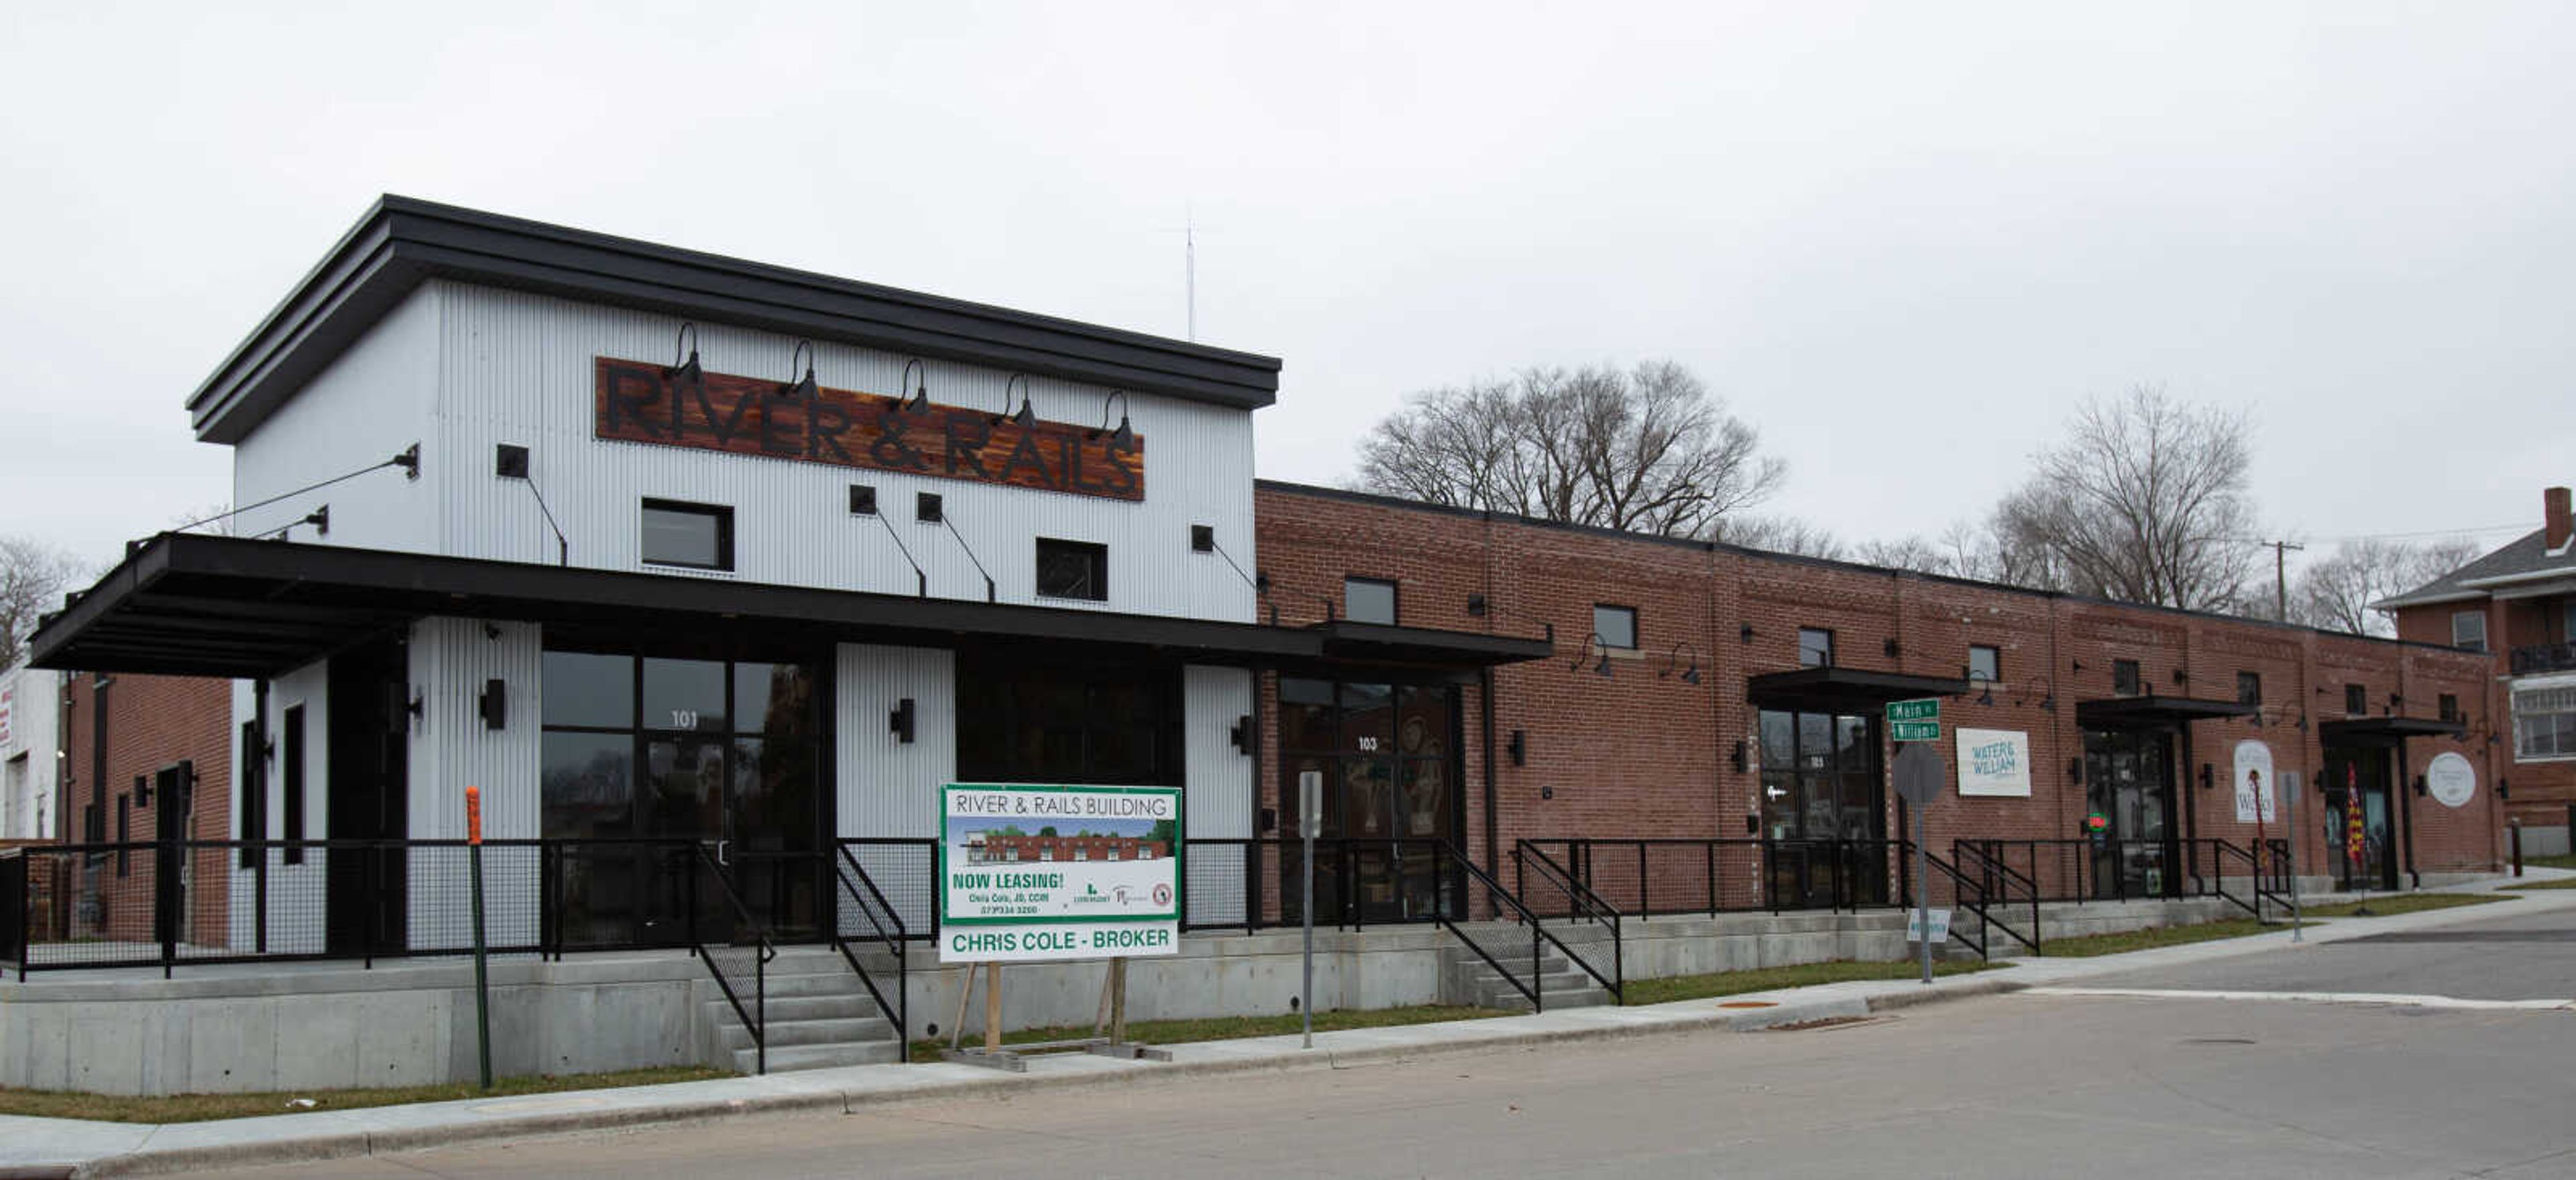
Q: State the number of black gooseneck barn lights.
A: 13